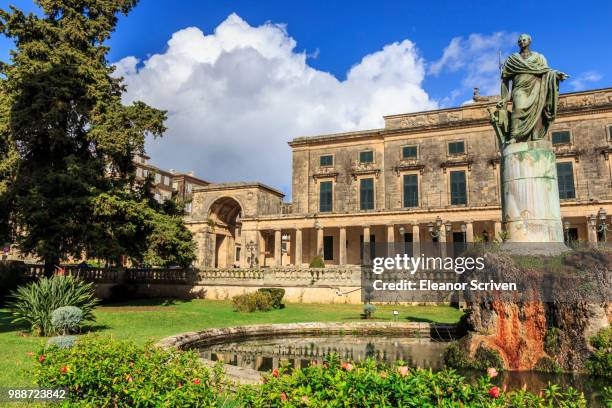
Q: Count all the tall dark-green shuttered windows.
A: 5